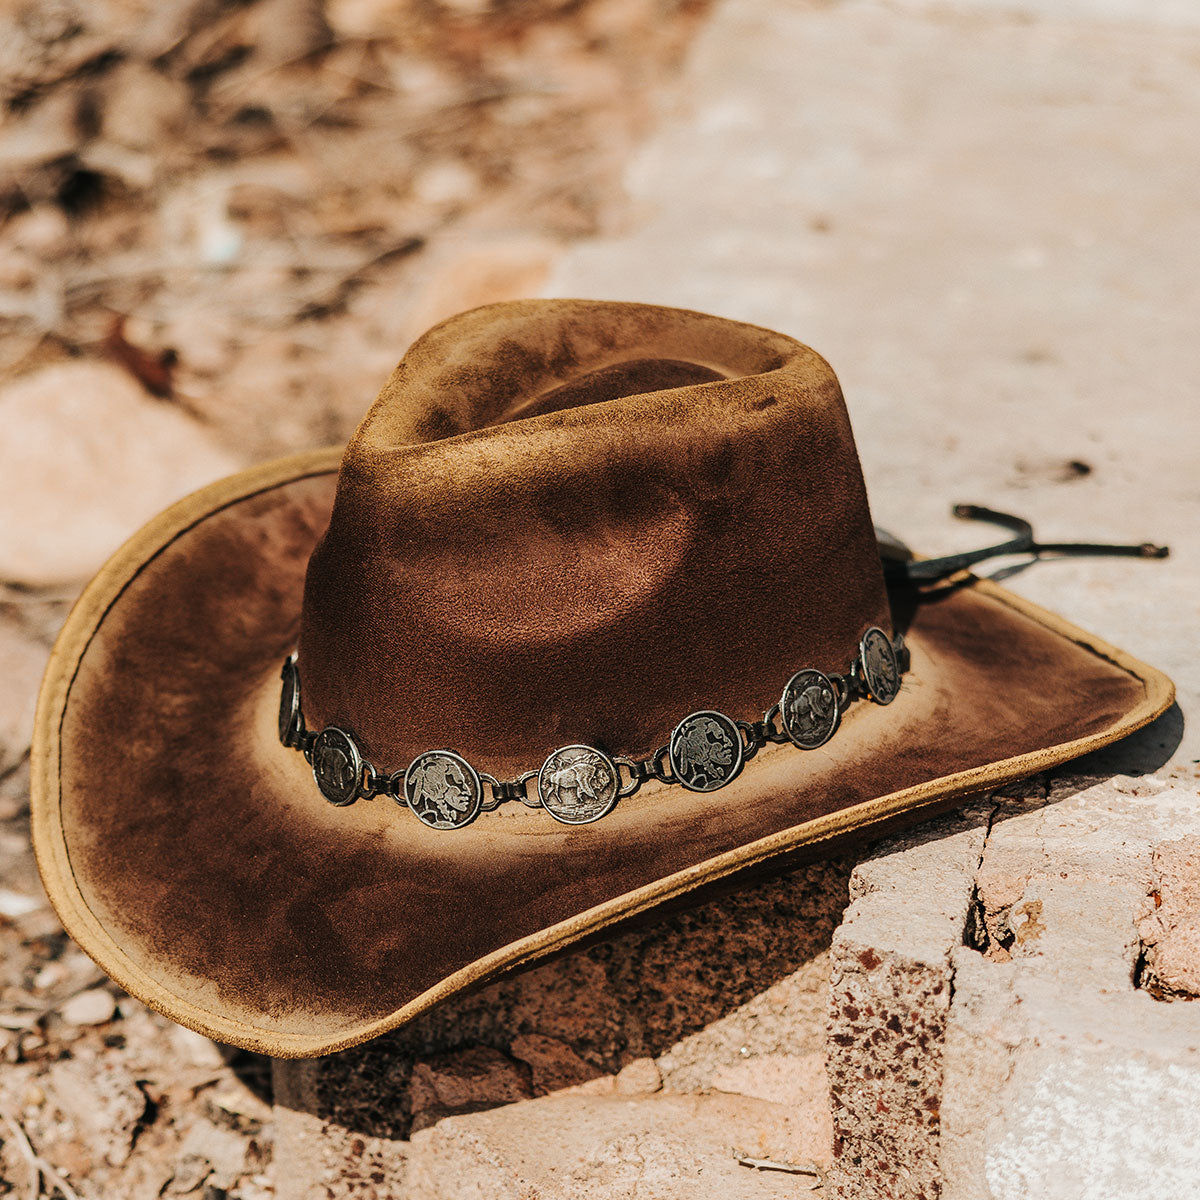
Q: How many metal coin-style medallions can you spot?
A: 7